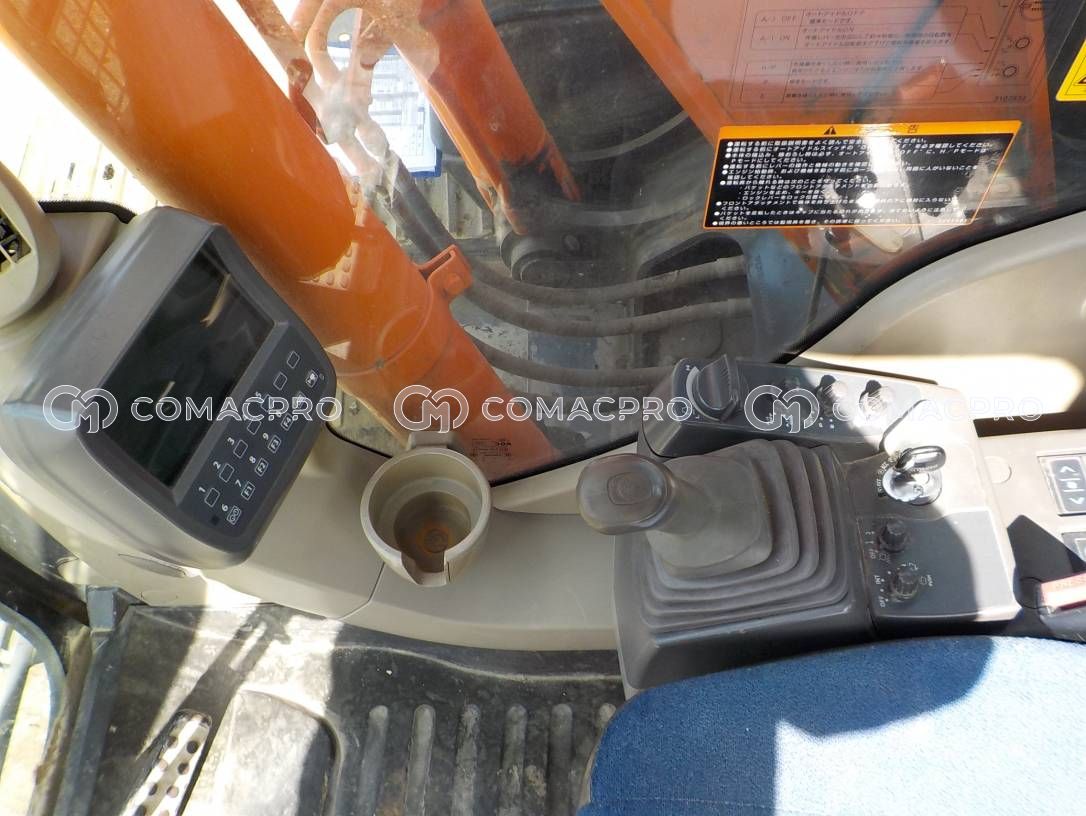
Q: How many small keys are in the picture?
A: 14